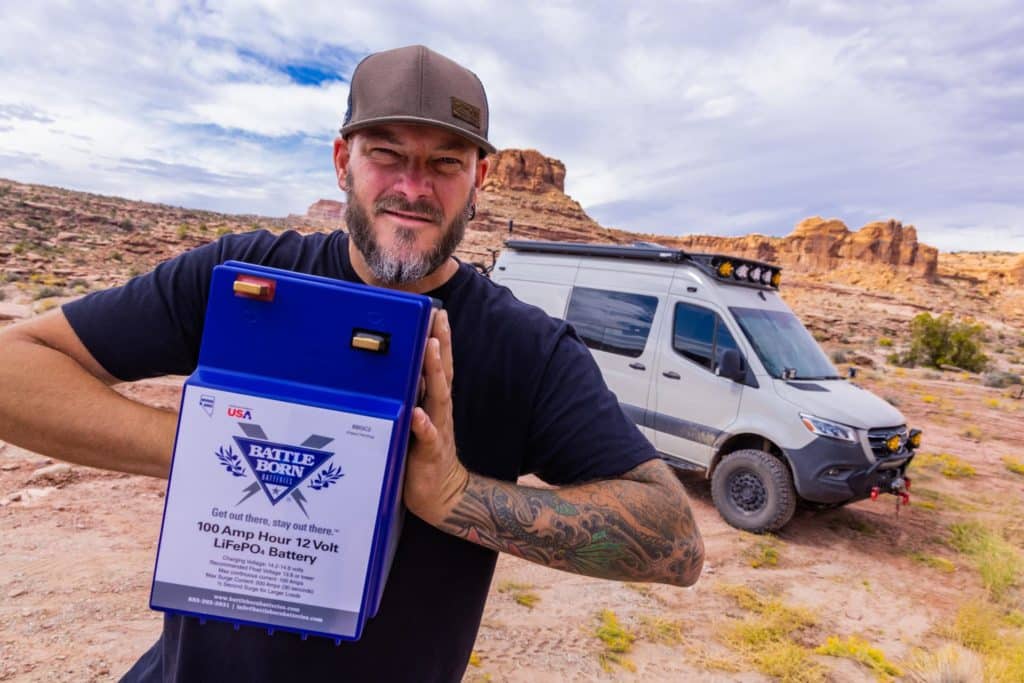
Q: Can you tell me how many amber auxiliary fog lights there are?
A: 4